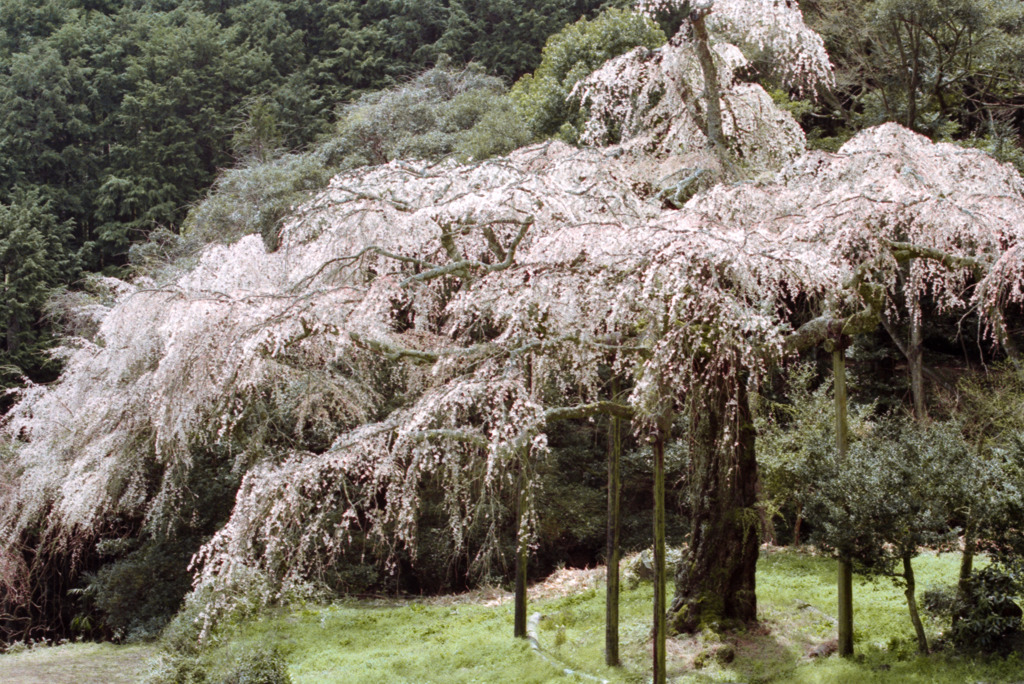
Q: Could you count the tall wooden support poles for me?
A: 4